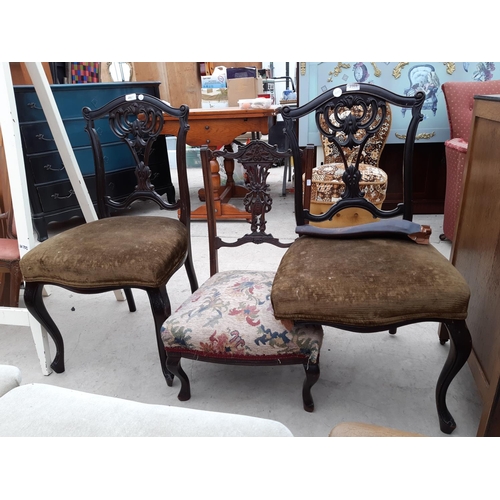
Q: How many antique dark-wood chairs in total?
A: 3